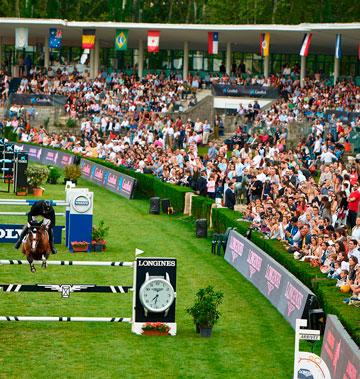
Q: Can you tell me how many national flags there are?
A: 9